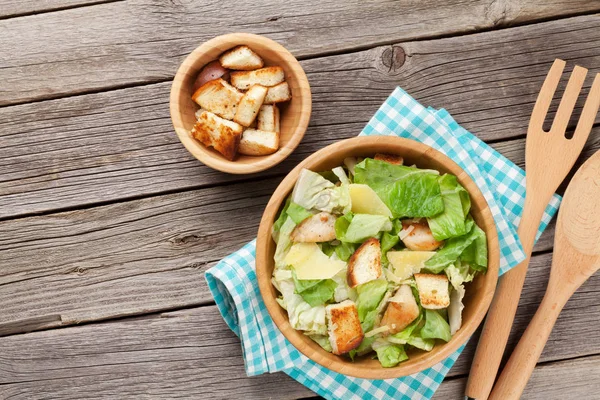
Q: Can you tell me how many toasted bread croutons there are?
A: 12